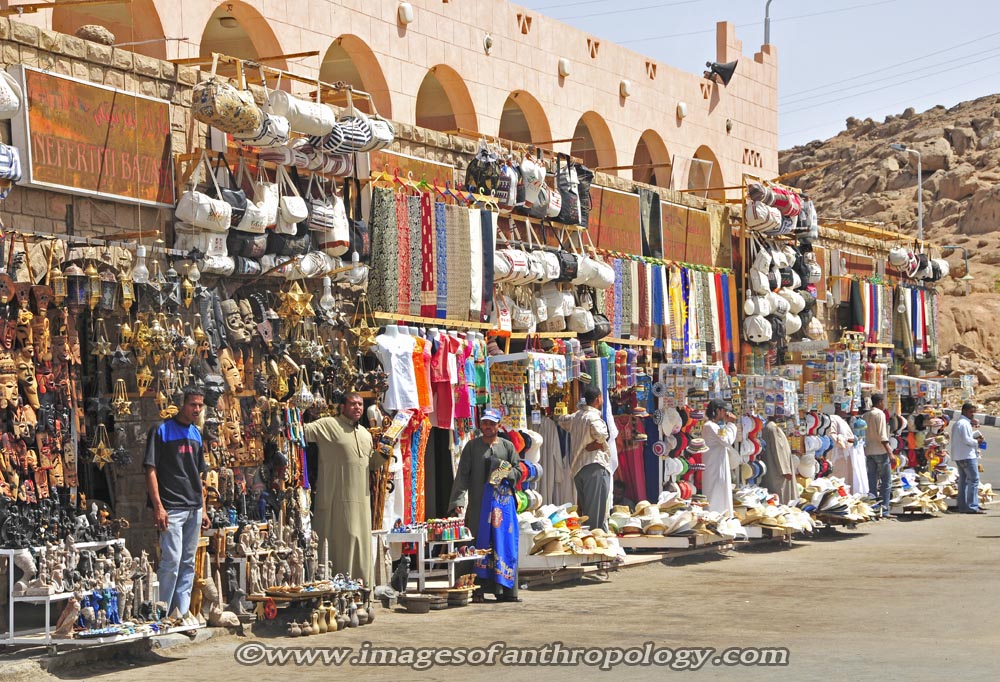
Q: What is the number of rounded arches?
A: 8